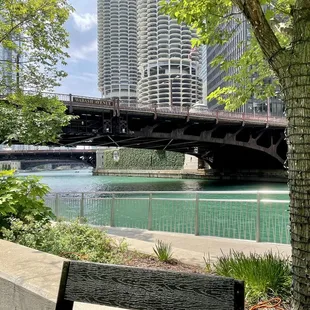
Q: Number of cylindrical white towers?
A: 2